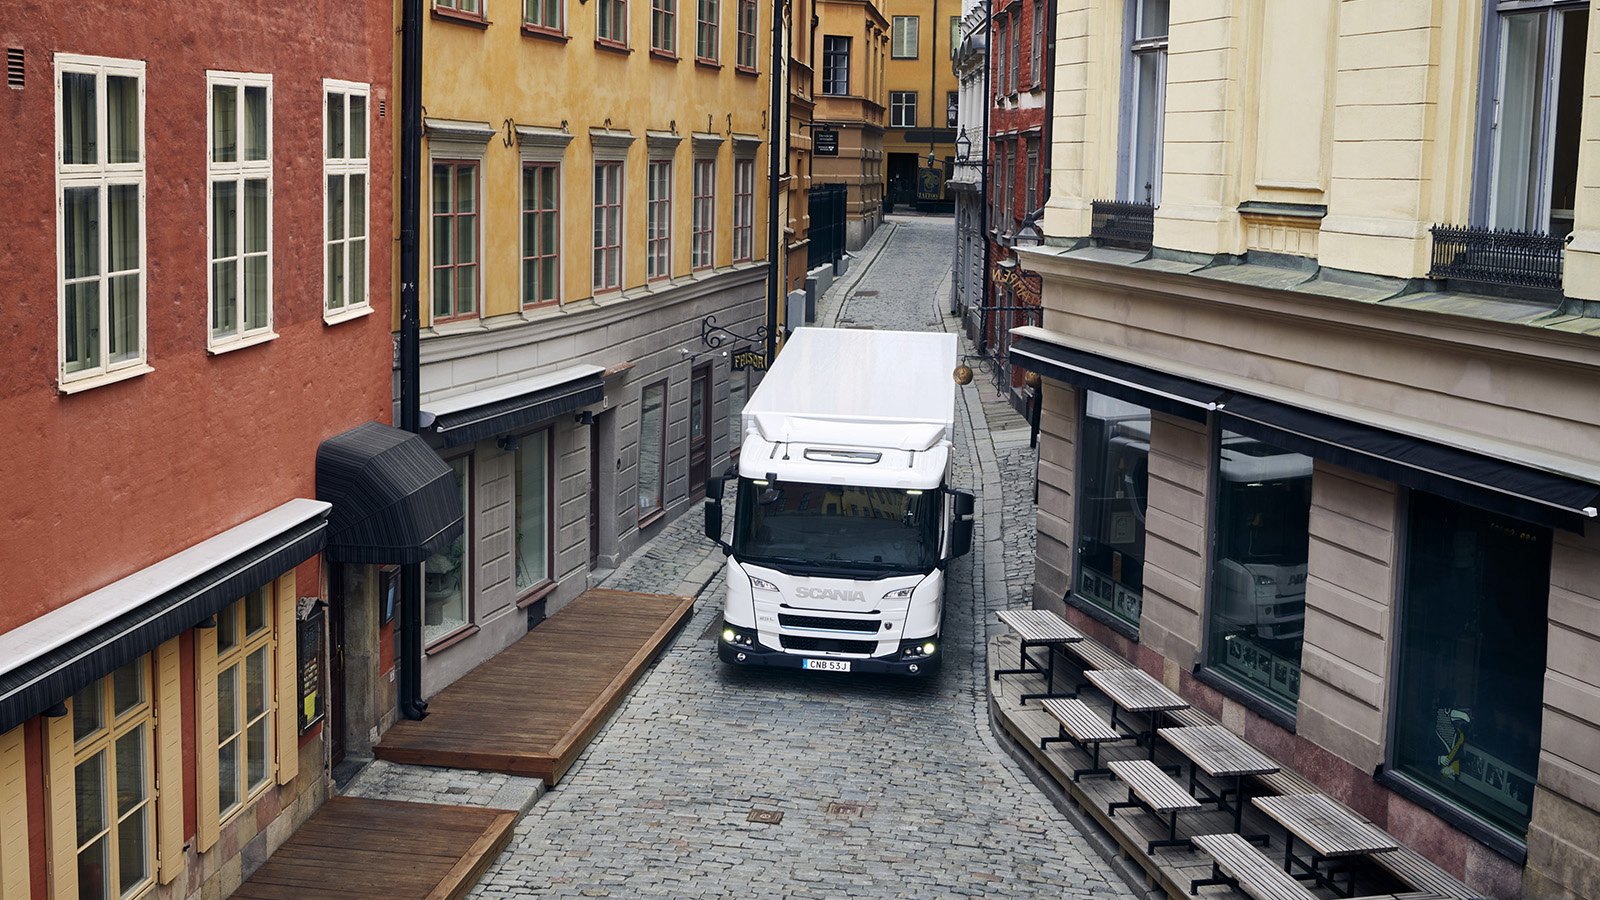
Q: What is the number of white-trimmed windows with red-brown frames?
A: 12